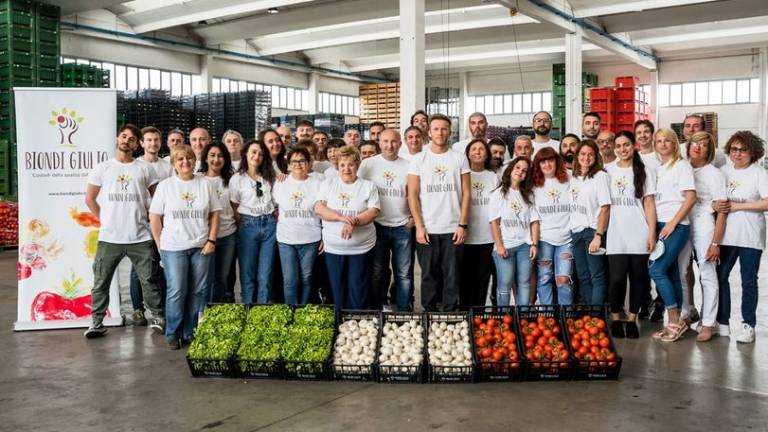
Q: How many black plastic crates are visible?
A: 9